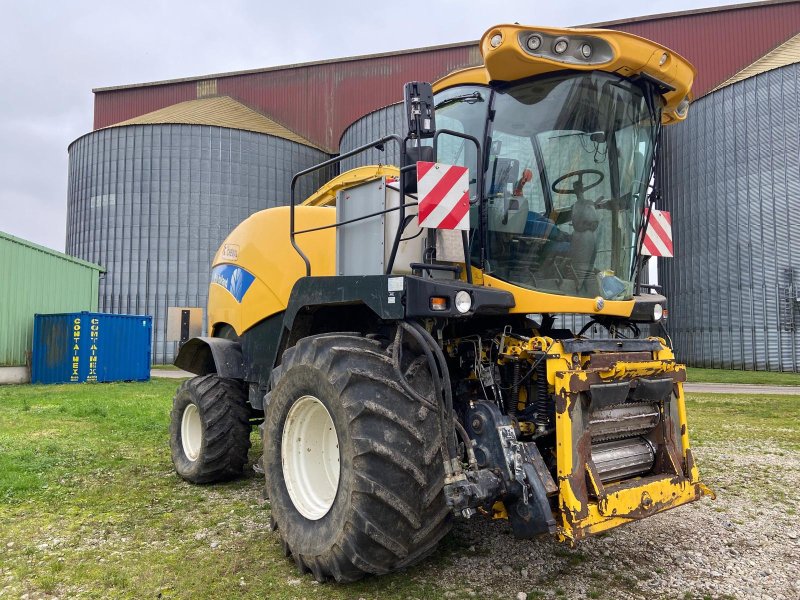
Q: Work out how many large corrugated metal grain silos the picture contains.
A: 3